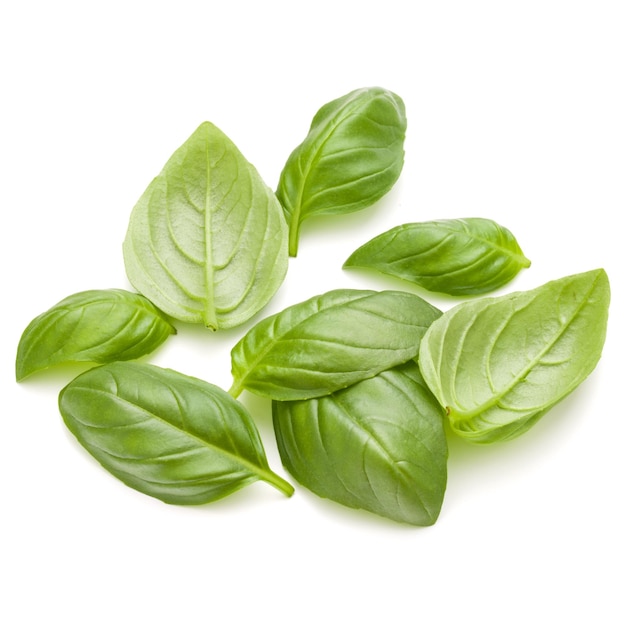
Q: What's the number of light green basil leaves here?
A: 2